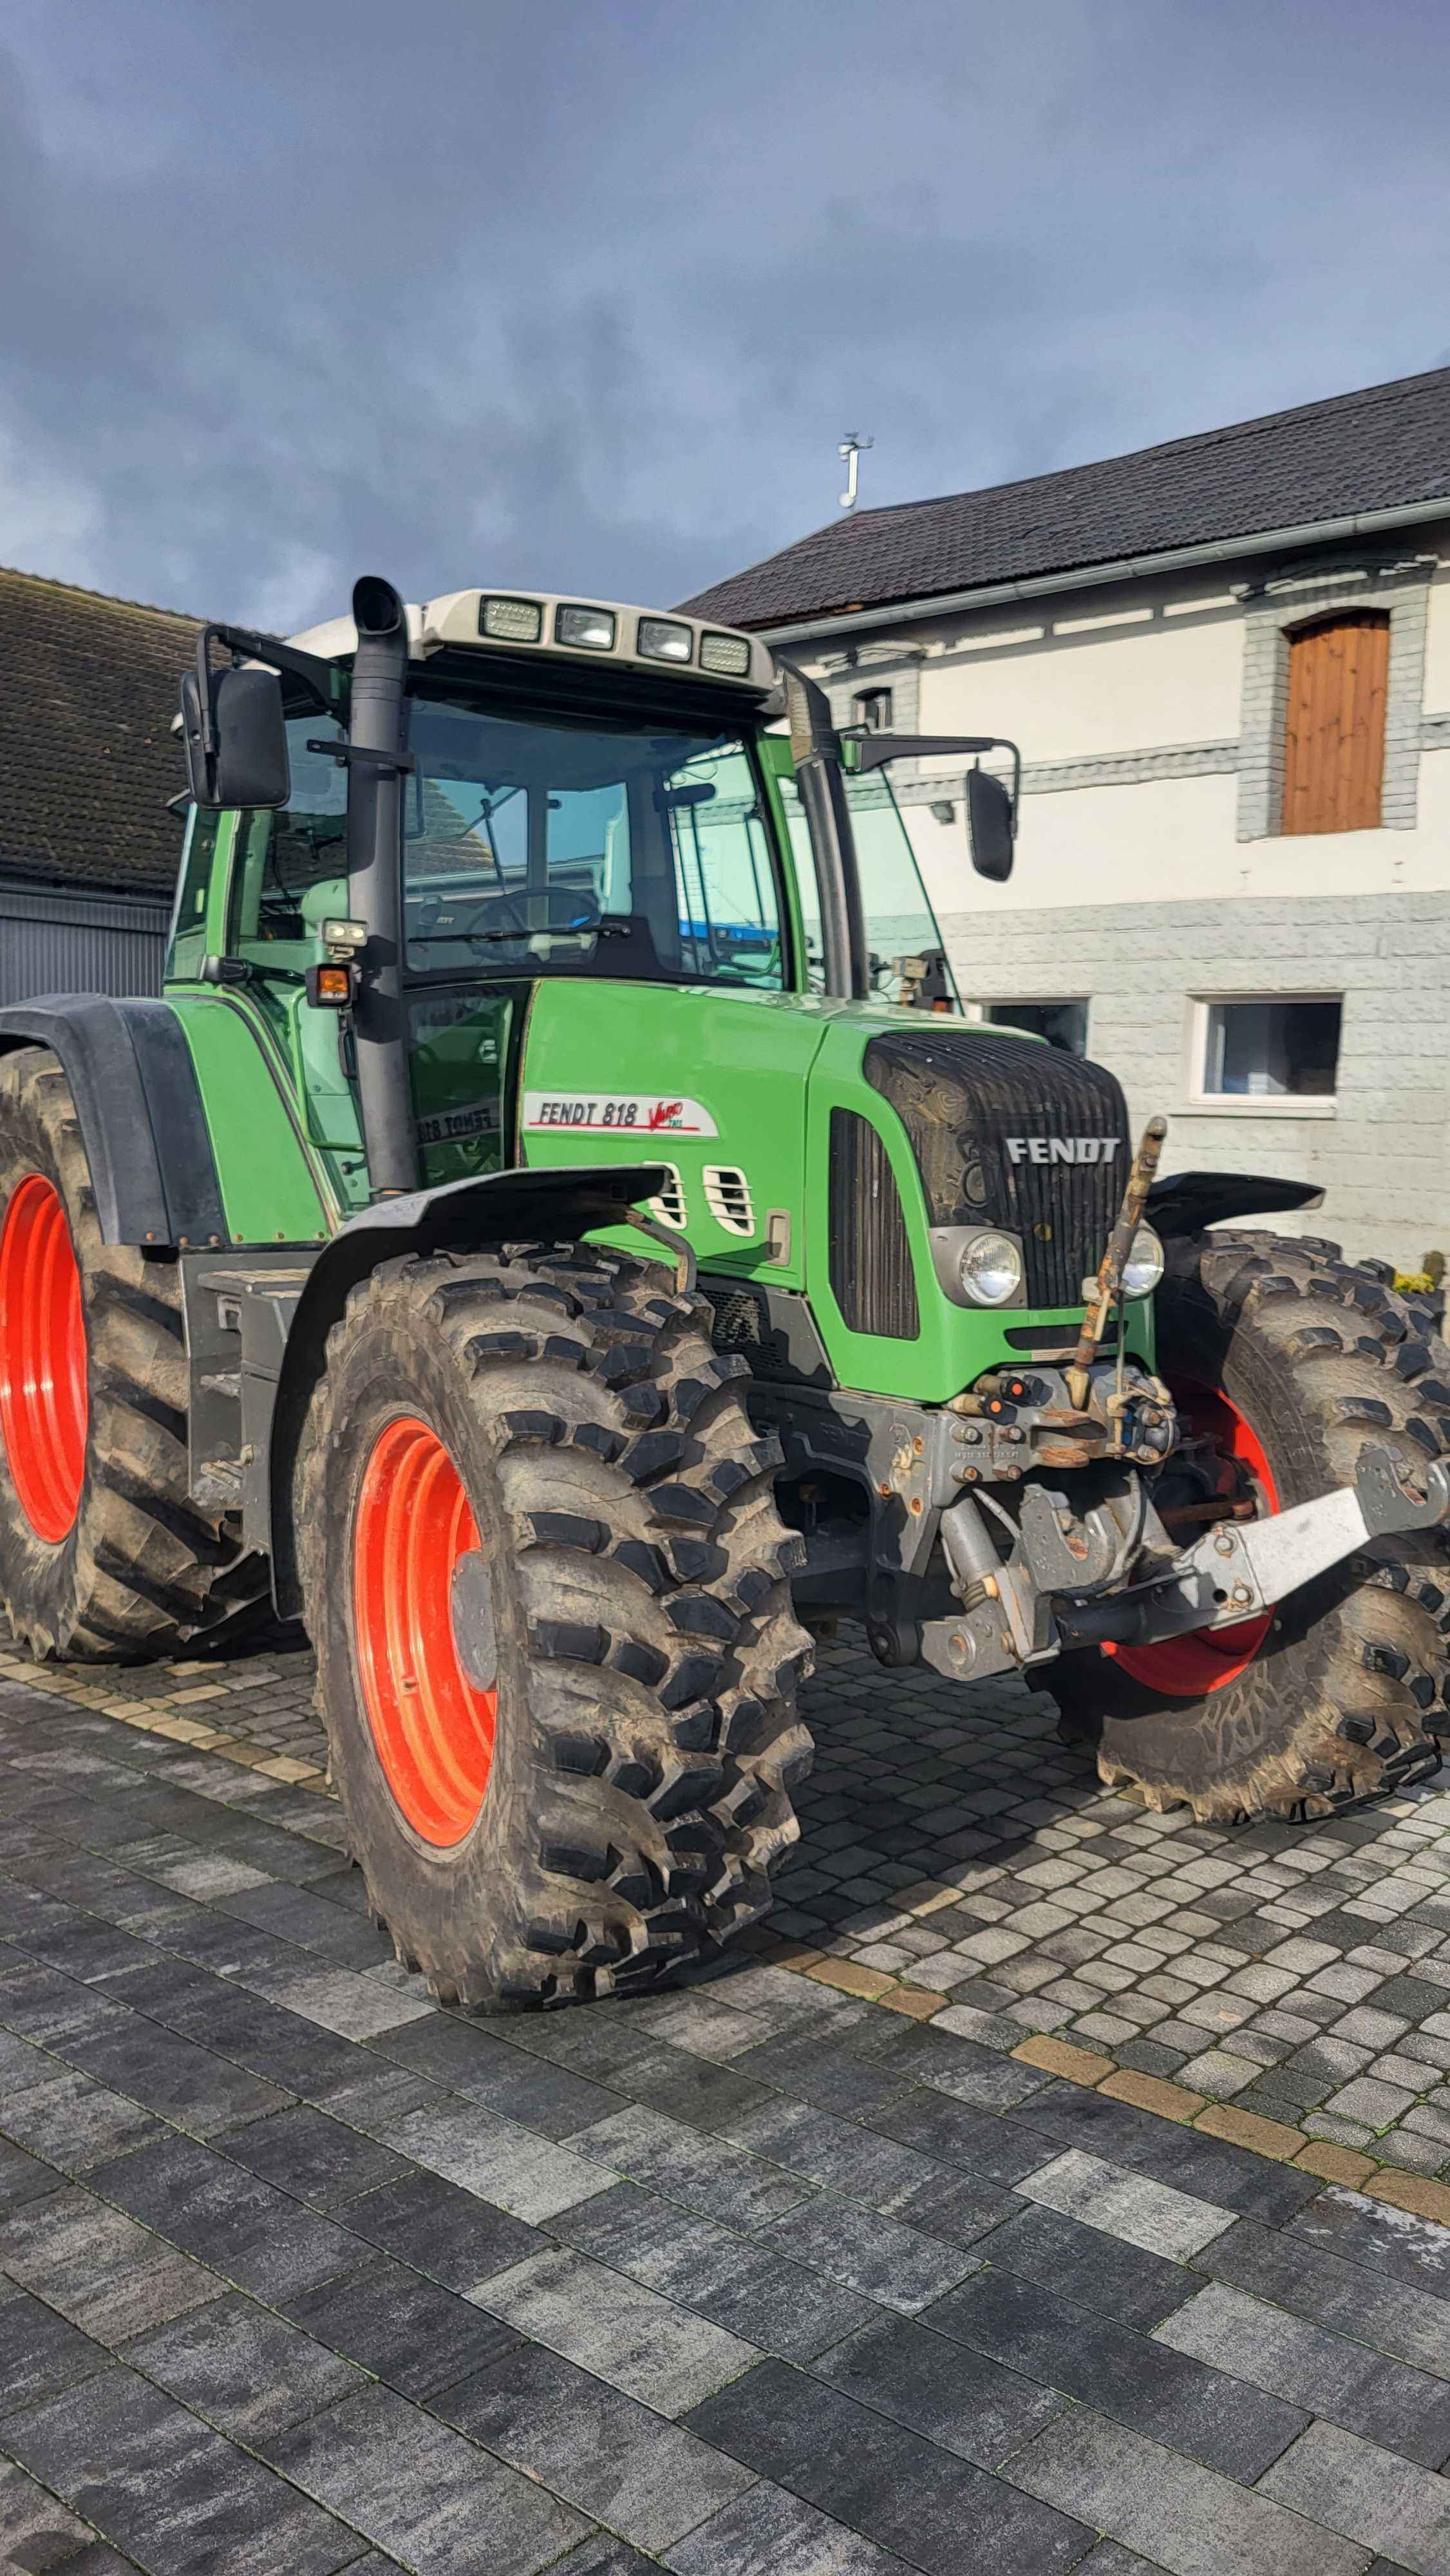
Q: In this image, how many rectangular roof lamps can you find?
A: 4